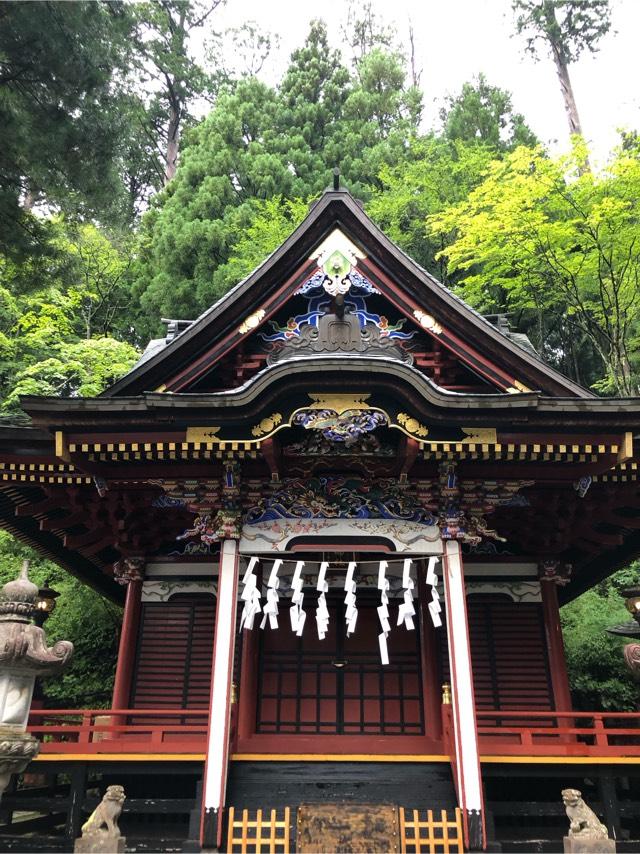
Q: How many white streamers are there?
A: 8